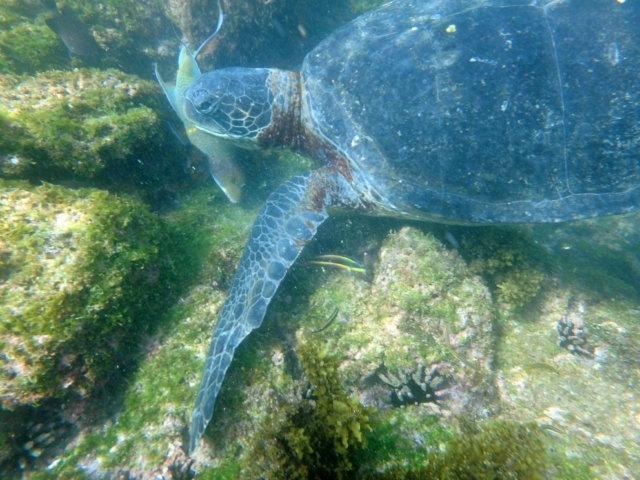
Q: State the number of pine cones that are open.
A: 0